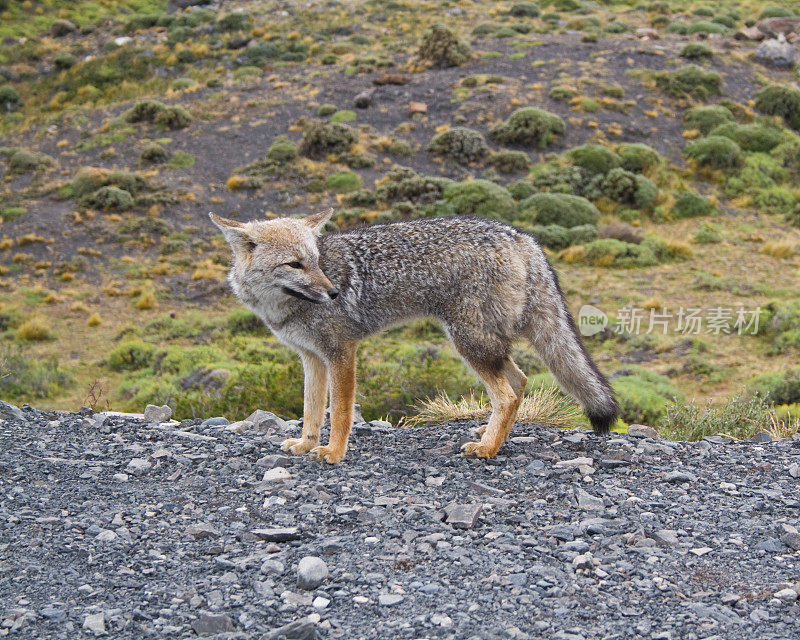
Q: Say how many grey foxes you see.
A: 1